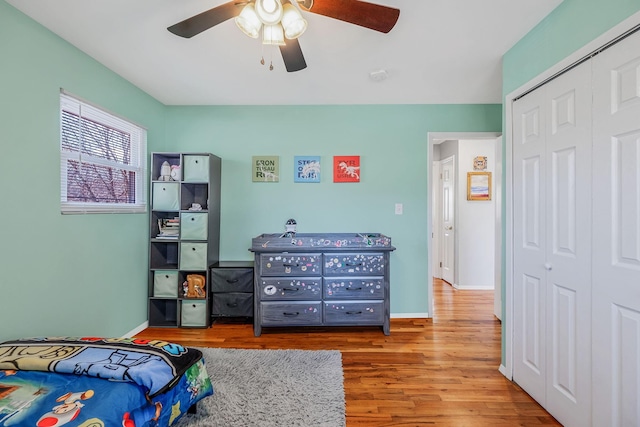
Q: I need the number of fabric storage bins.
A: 6